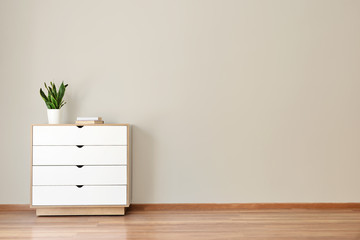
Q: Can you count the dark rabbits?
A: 0